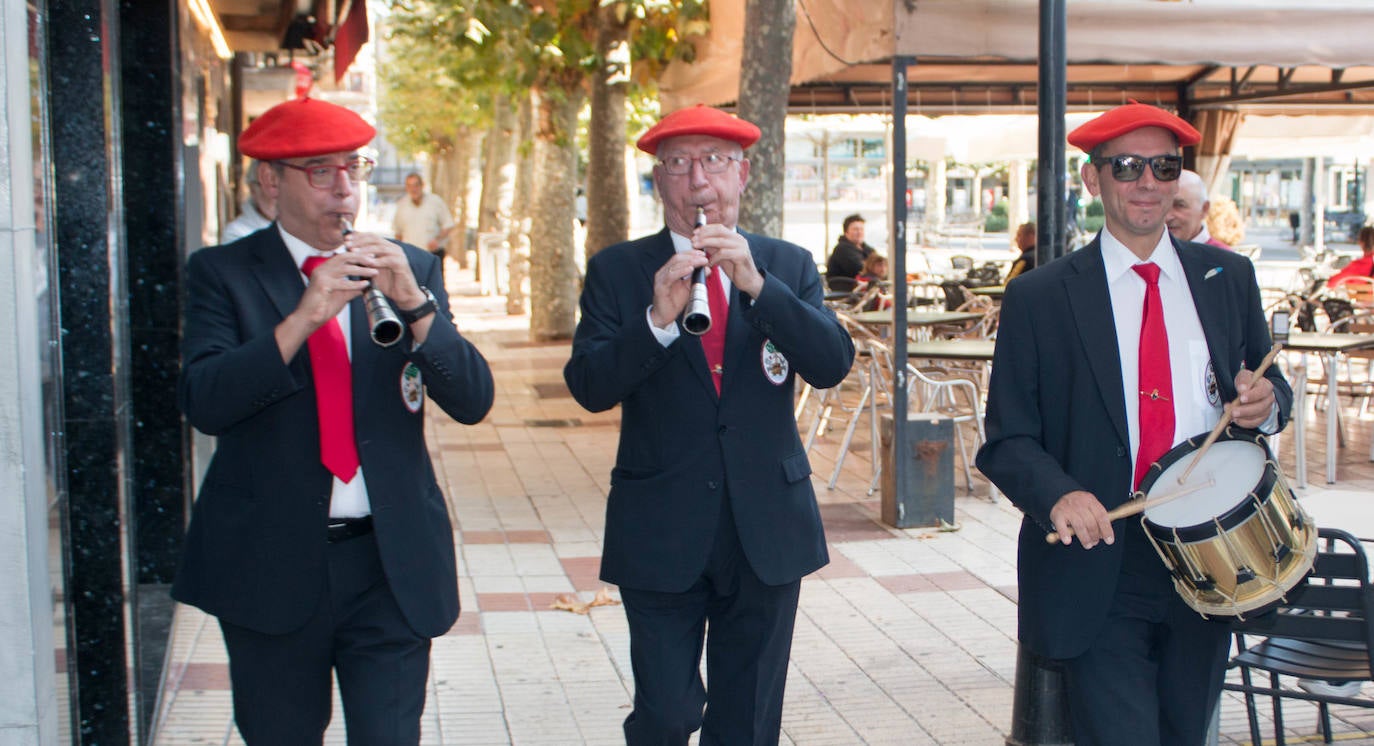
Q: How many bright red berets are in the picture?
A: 3